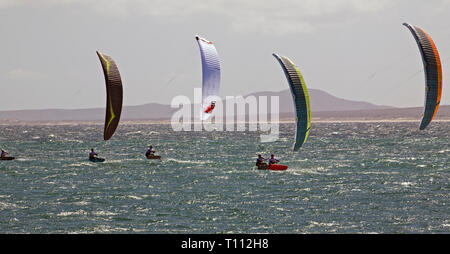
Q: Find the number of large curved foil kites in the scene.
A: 4